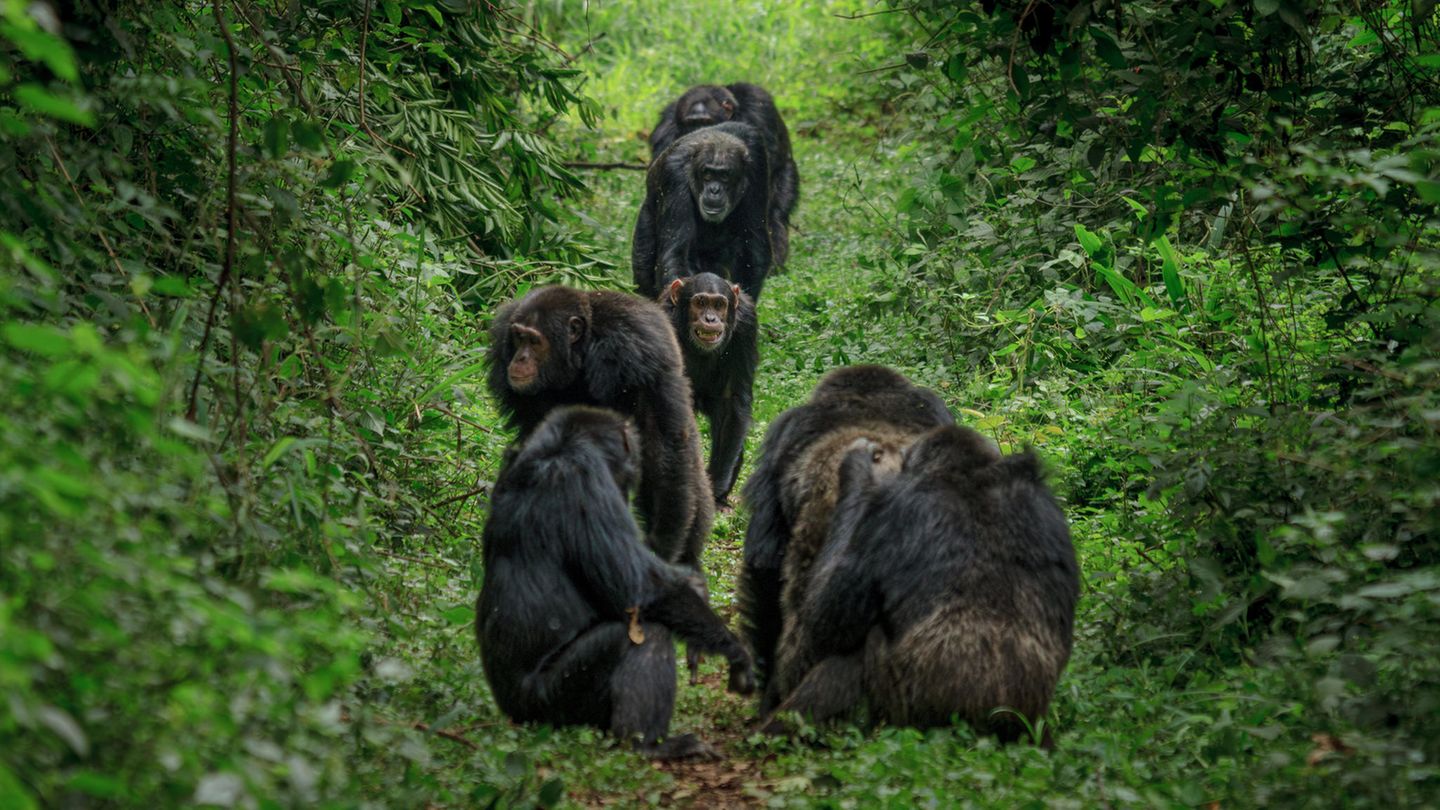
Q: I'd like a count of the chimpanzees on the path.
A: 7